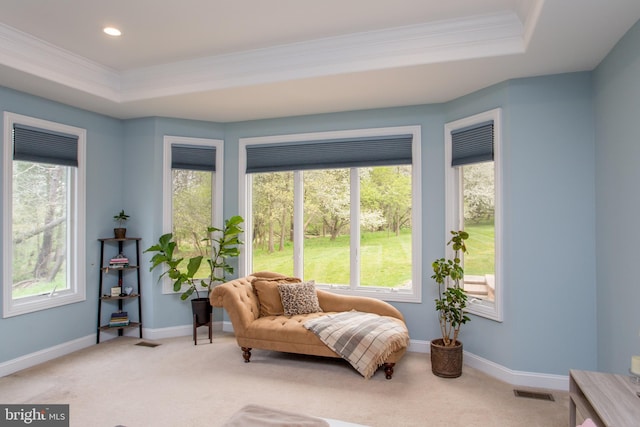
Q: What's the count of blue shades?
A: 4